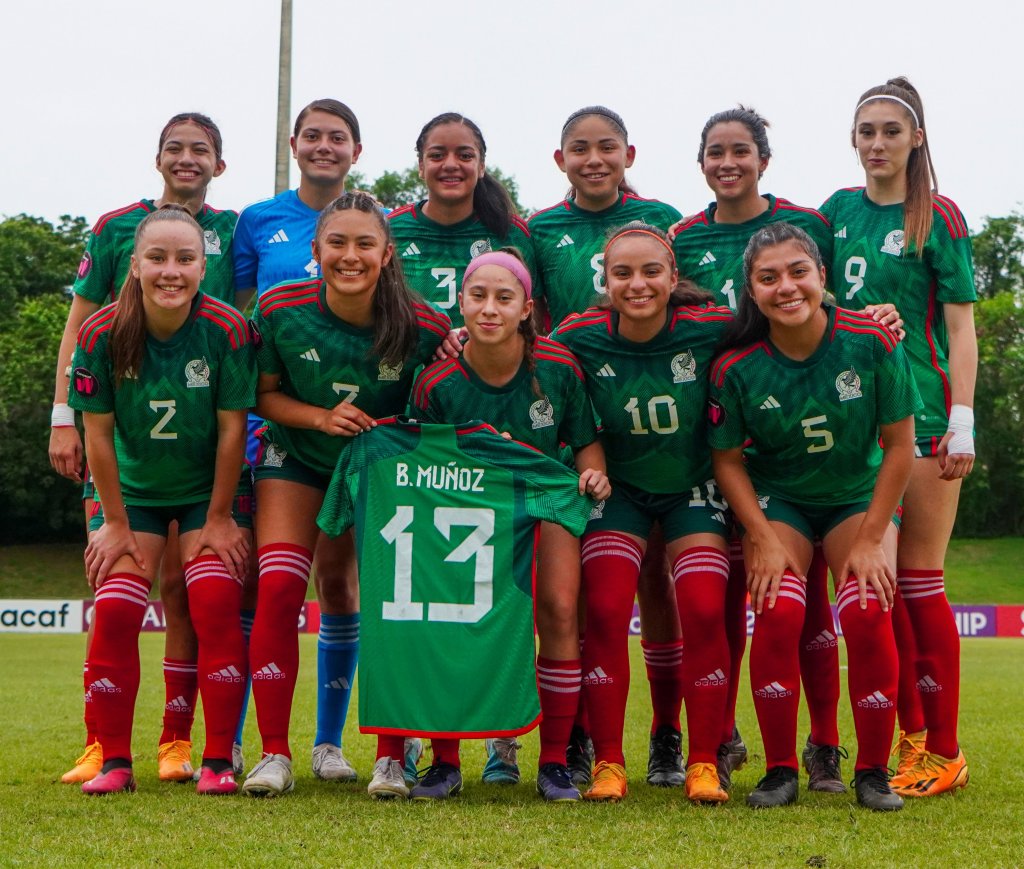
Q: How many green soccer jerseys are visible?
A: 11